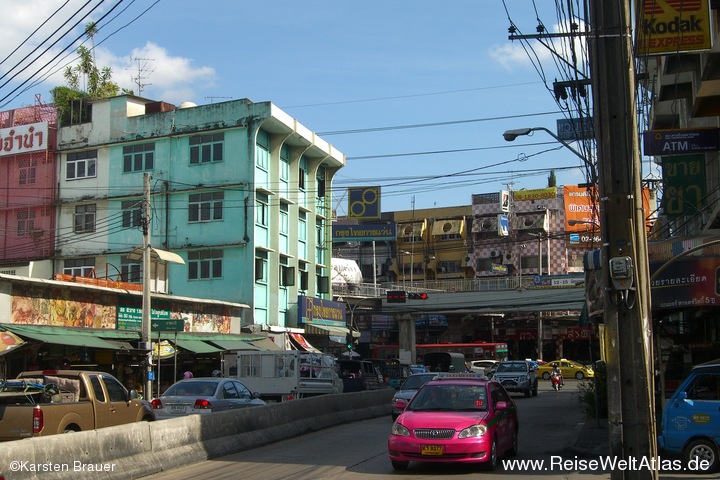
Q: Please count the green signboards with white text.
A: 2